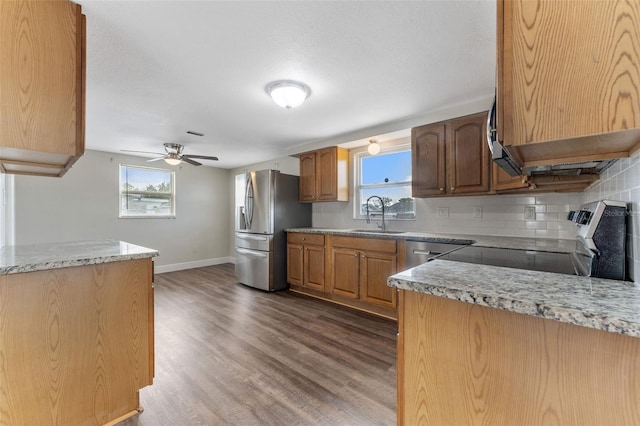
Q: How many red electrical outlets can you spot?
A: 0